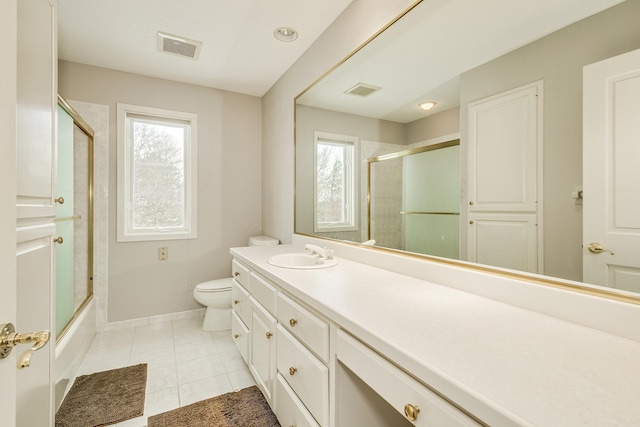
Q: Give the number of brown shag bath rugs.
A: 2